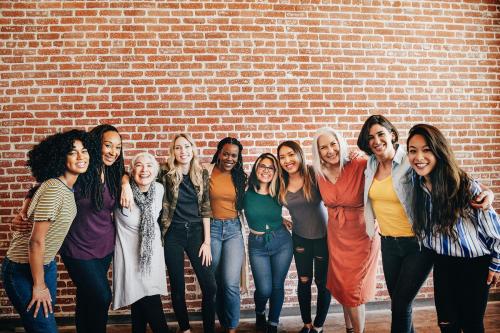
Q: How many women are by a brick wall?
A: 10